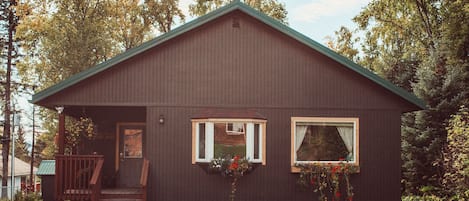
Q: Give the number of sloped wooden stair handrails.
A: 2